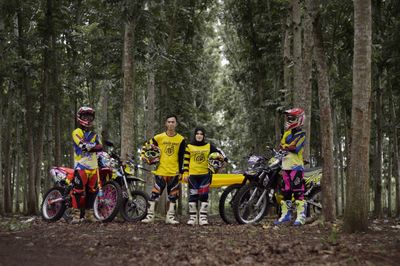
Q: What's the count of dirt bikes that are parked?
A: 4